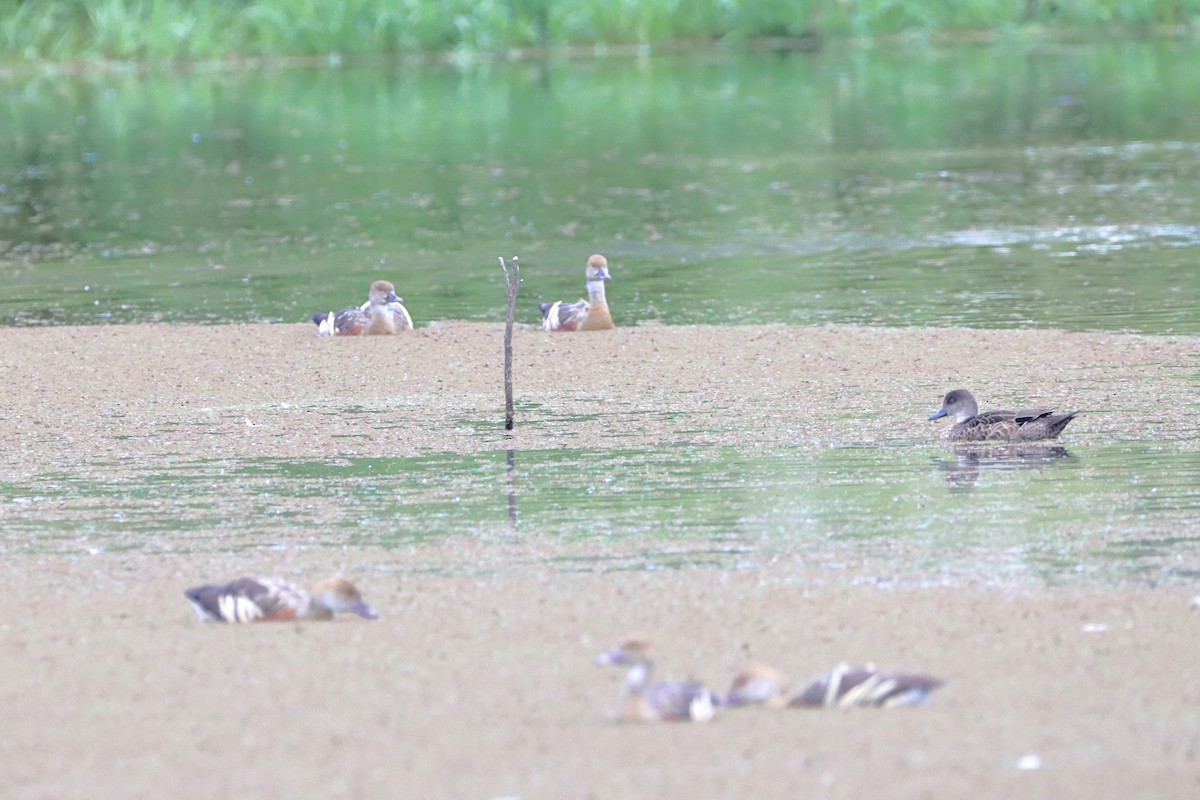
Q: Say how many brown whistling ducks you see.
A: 5